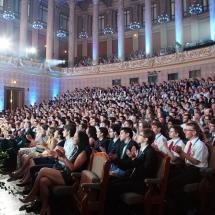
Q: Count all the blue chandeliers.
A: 8